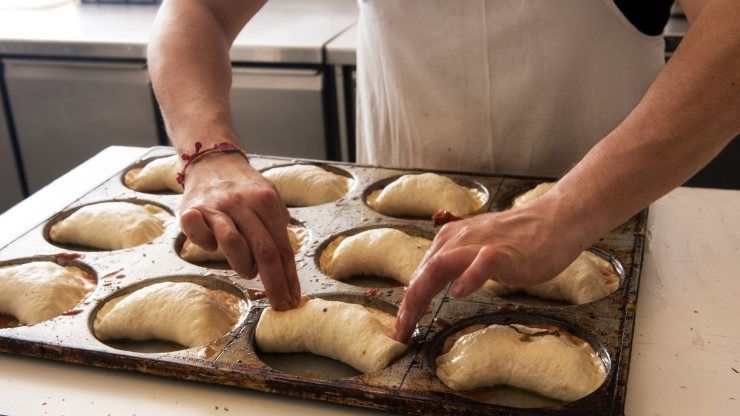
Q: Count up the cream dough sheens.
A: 12